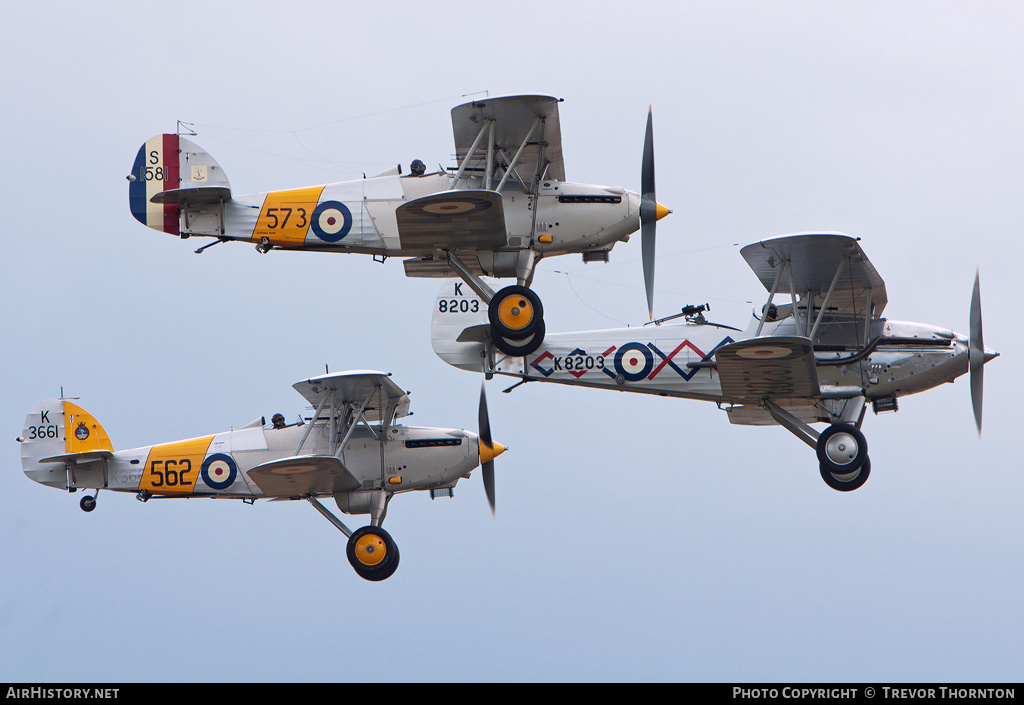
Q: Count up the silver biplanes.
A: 3